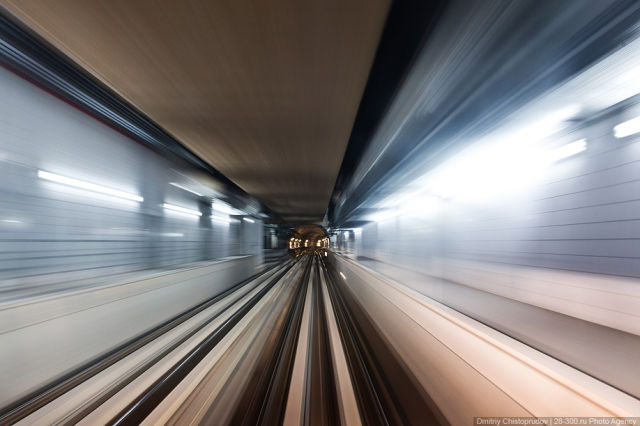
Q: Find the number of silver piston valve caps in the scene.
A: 0